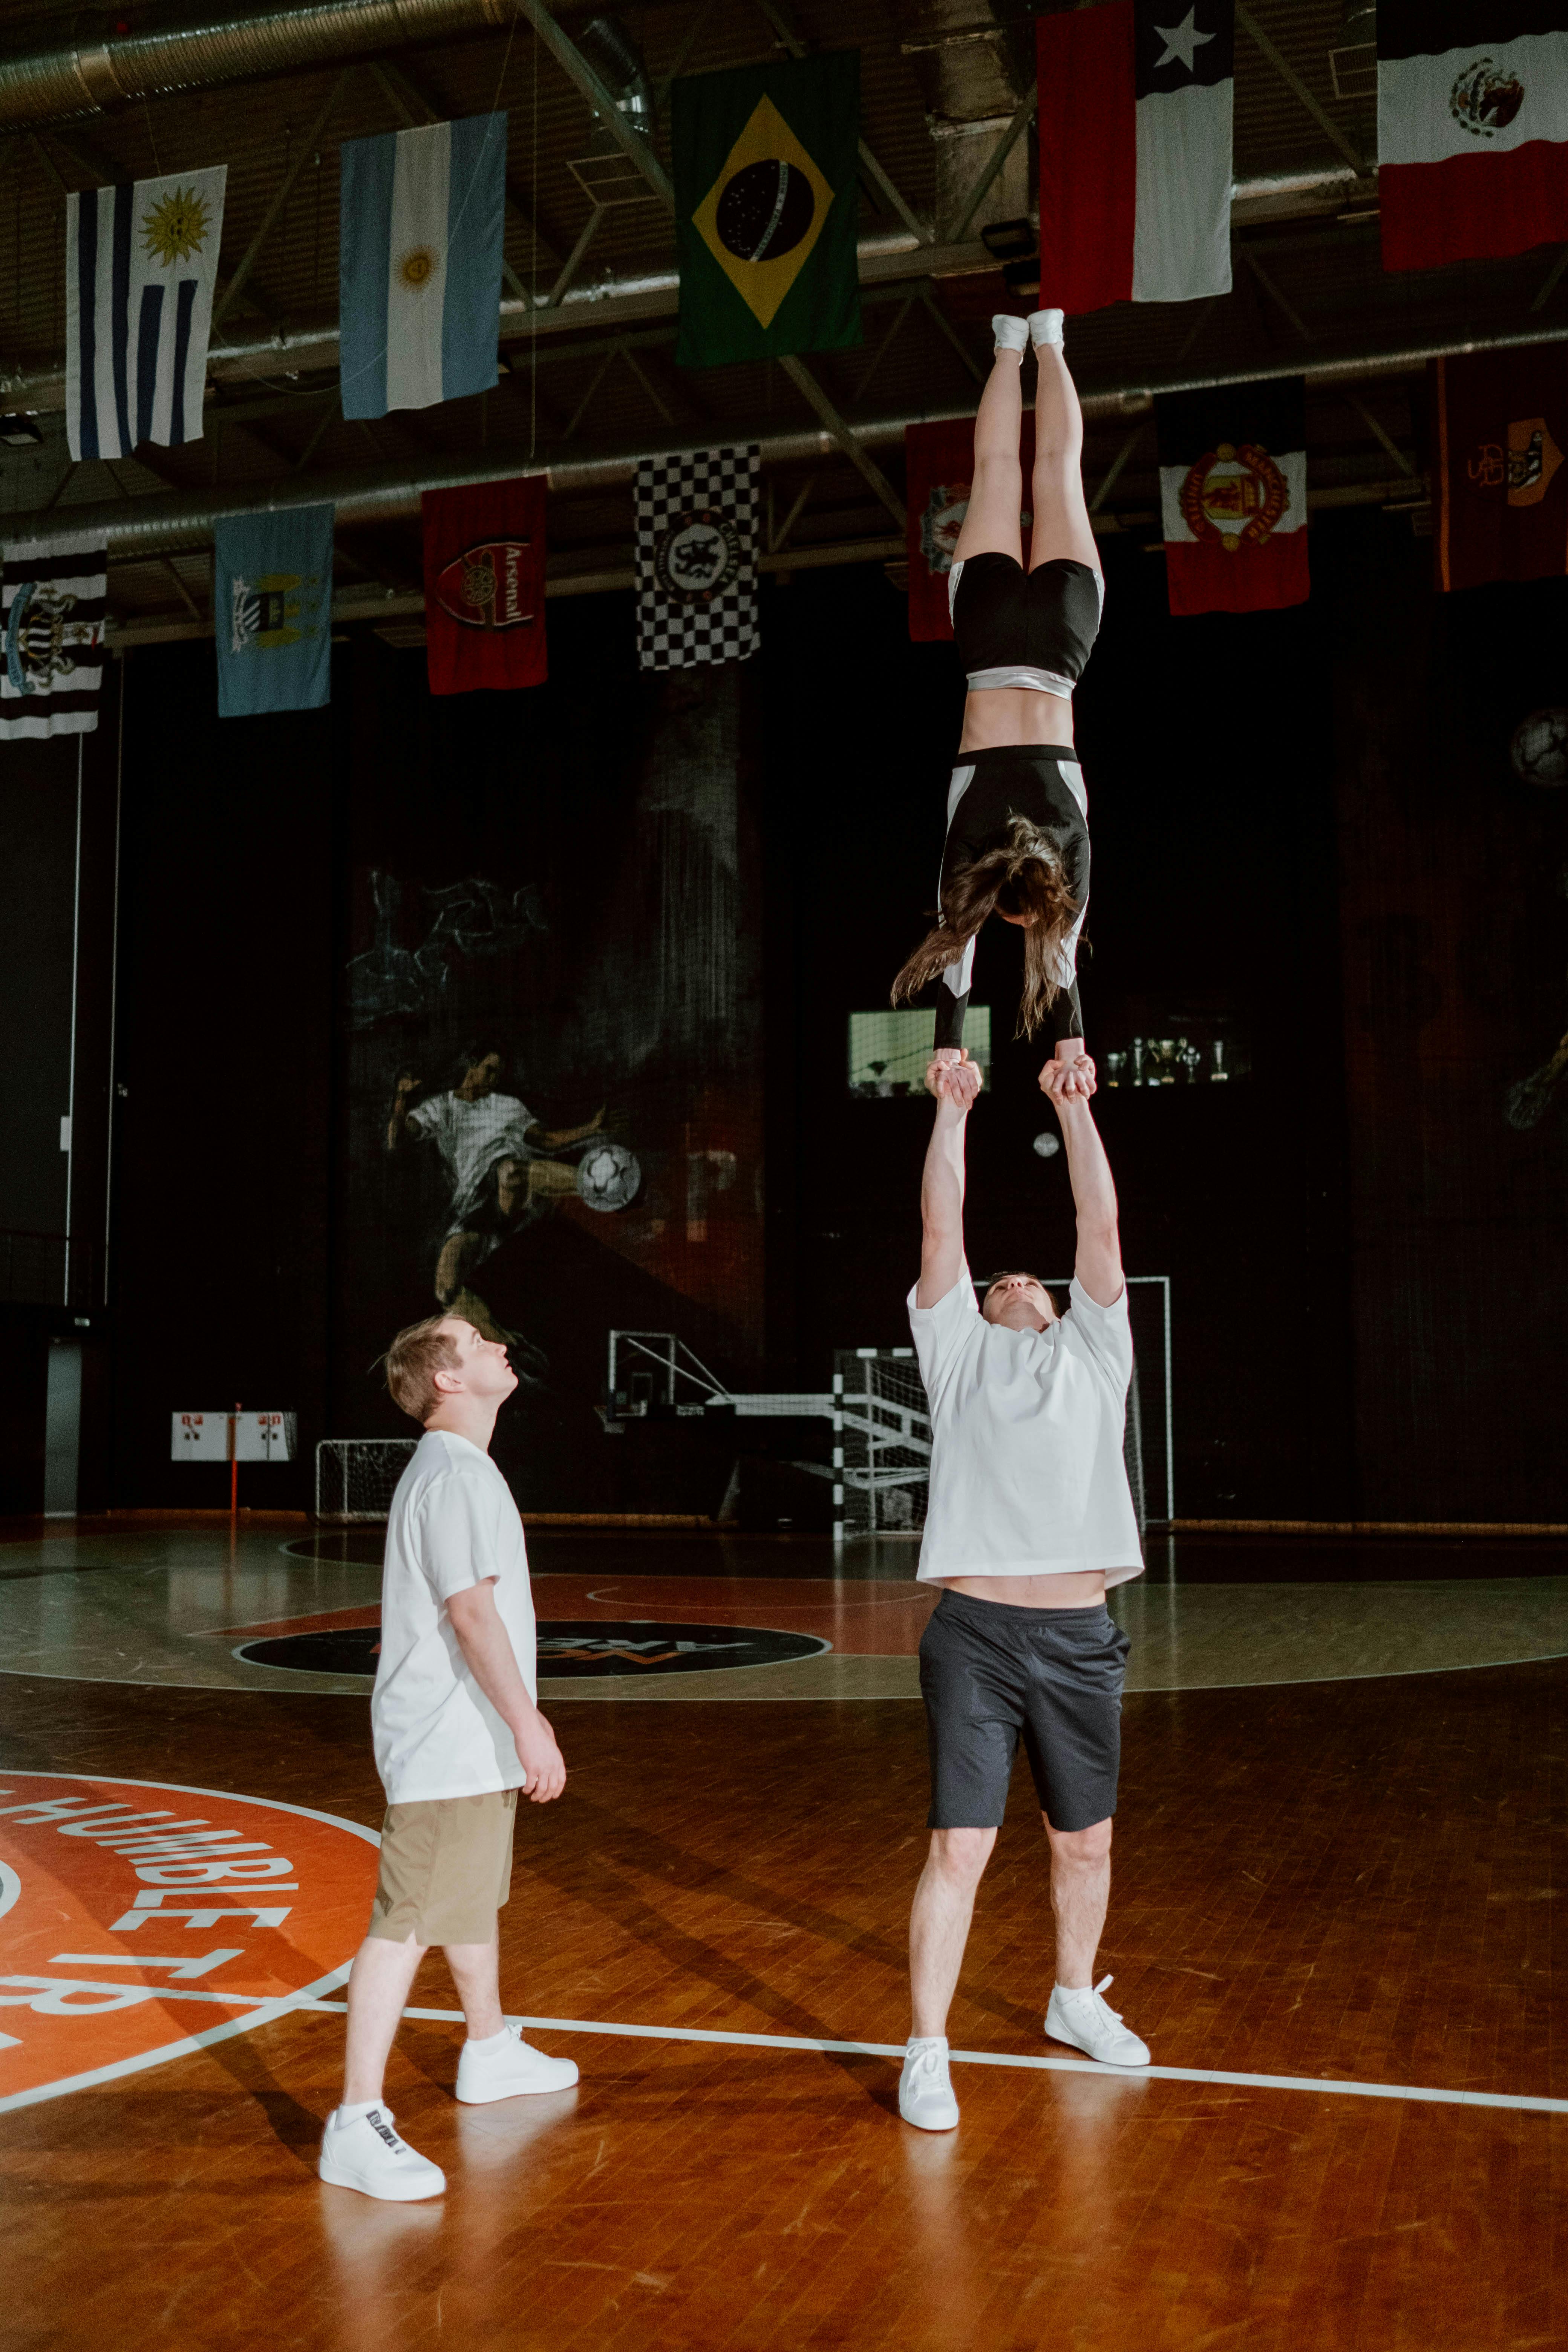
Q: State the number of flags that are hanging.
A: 12